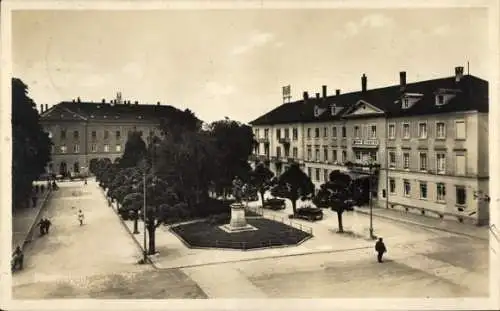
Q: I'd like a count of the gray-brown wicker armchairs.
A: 0